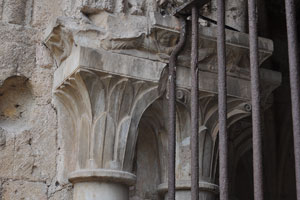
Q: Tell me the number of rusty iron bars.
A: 5